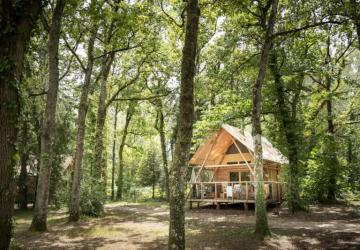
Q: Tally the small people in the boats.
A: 0